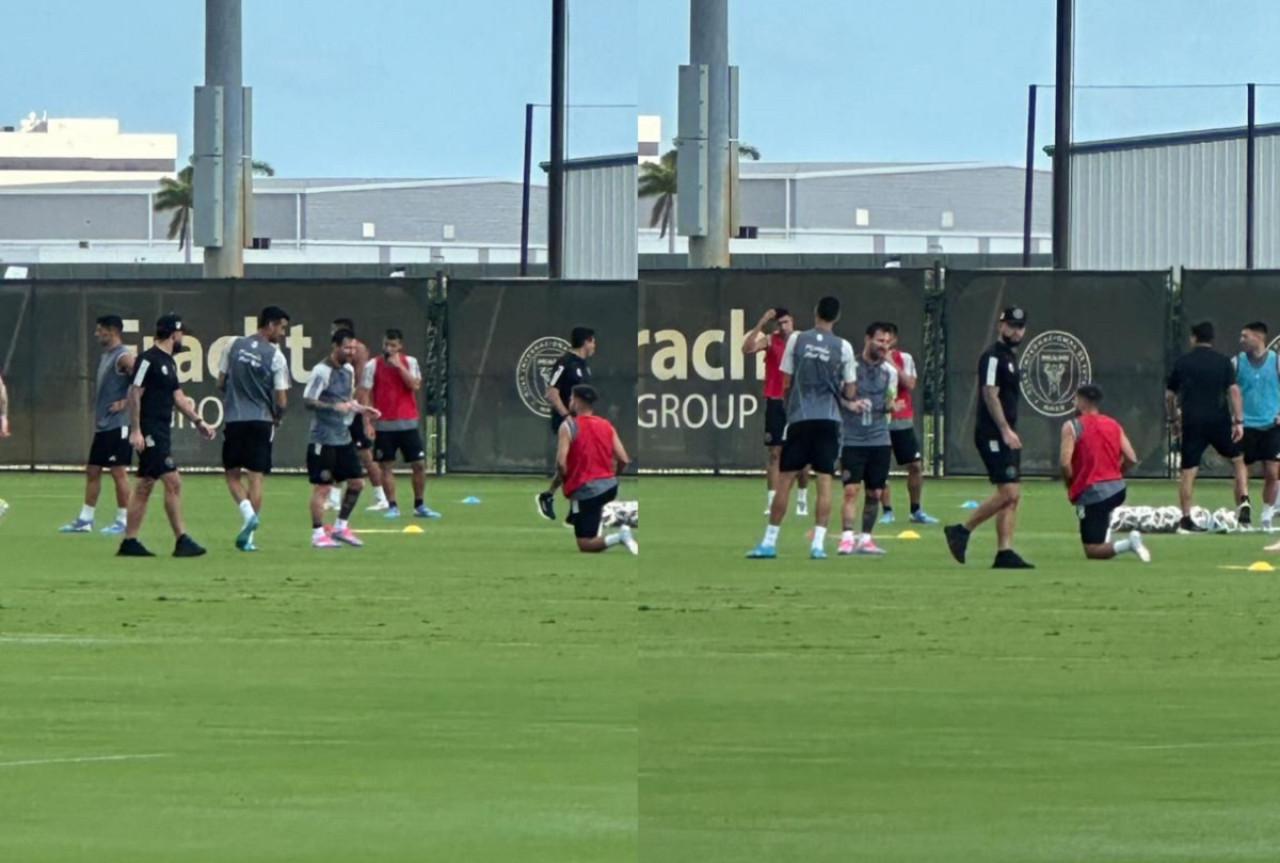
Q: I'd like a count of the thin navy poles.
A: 3